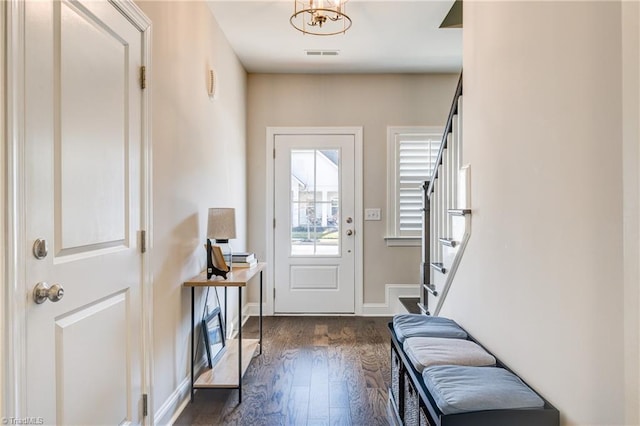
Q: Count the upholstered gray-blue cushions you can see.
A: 2